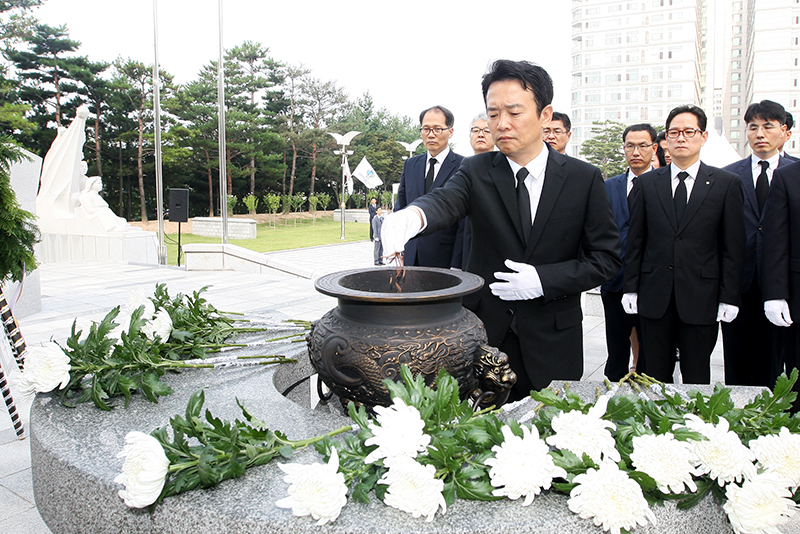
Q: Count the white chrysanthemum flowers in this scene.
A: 14